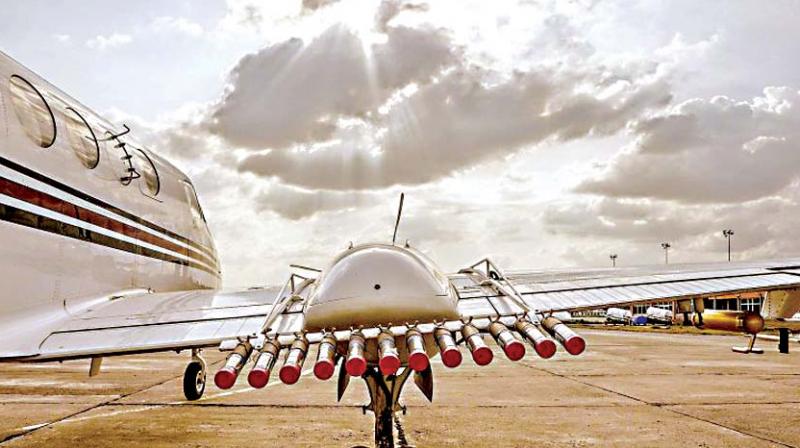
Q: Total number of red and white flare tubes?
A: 12